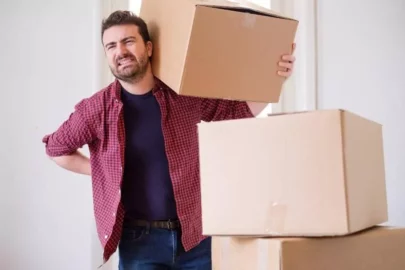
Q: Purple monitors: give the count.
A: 0